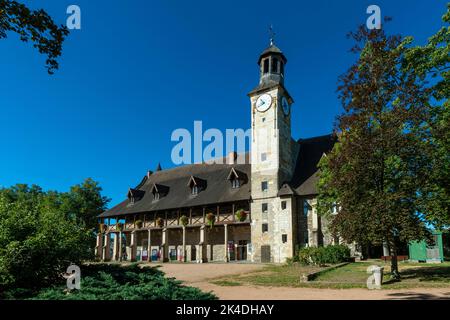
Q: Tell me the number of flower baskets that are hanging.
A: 7